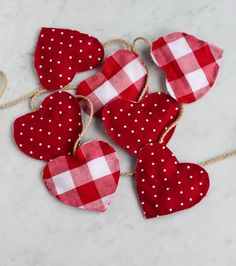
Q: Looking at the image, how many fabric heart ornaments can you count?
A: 7